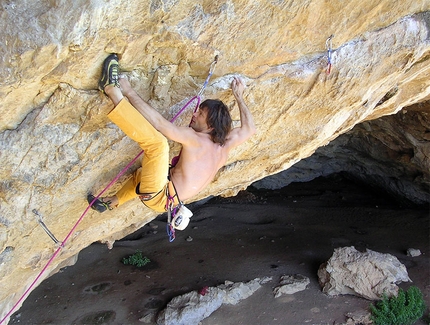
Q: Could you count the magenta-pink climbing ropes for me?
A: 1